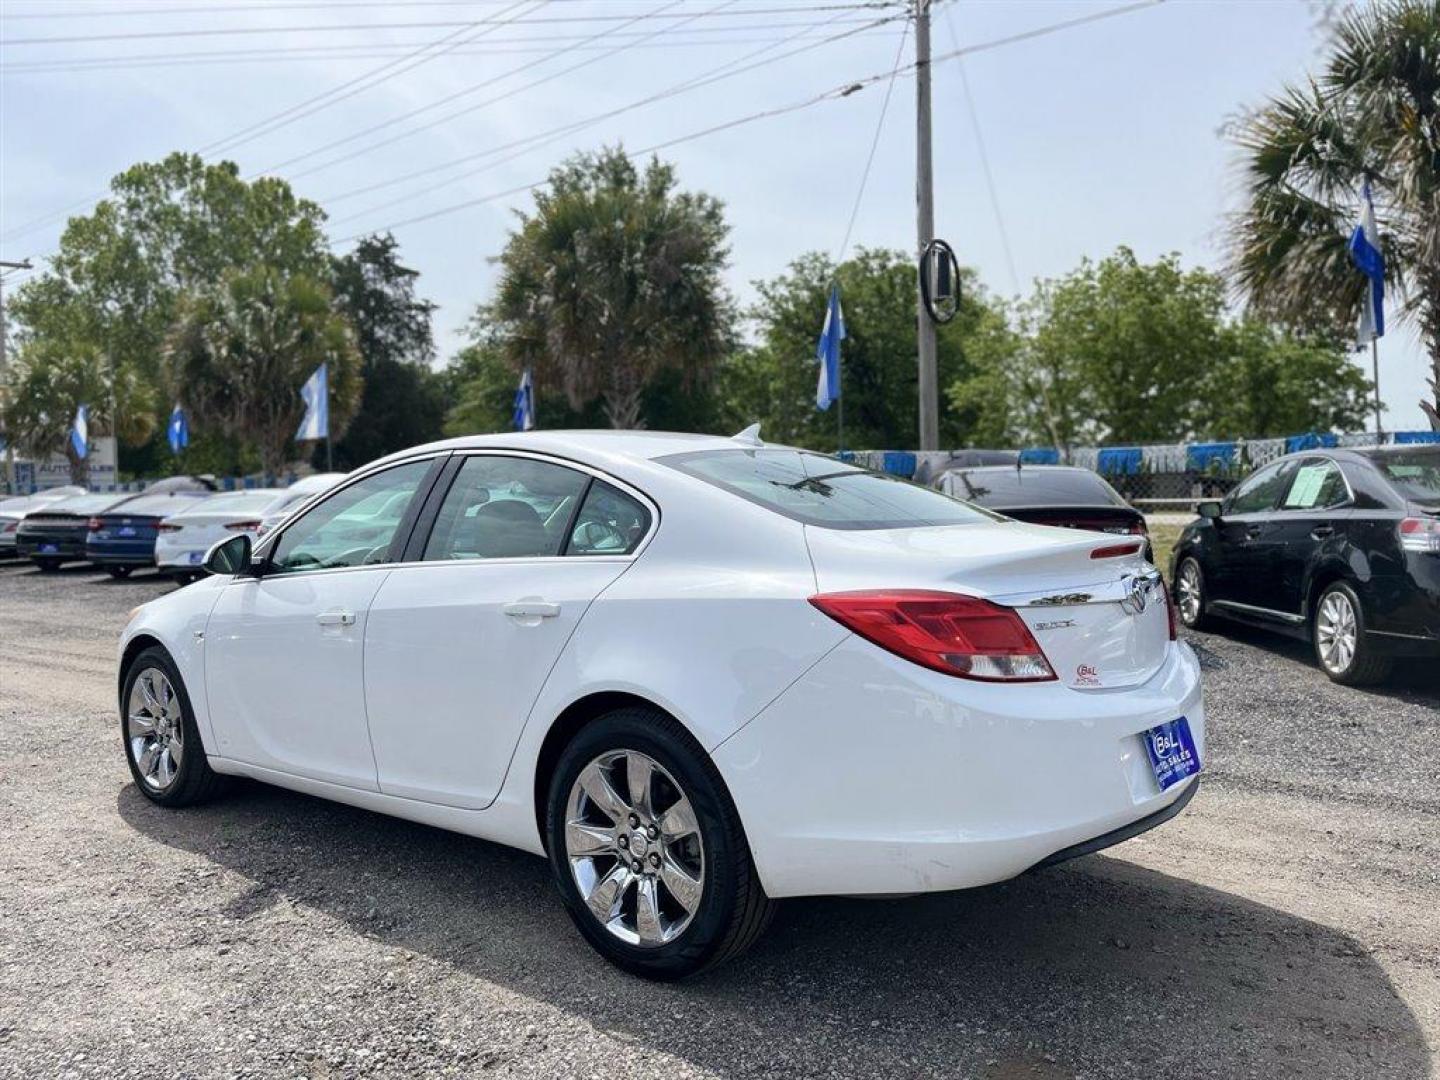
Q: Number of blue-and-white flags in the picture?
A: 6